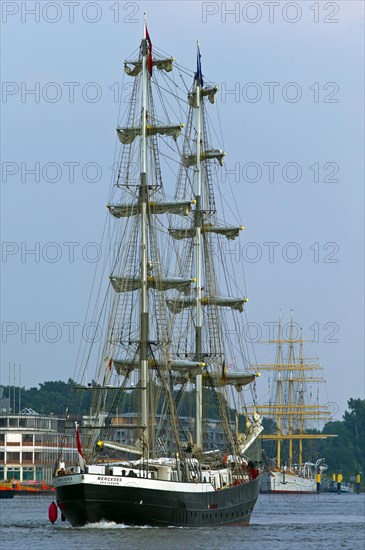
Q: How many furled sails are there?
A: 10